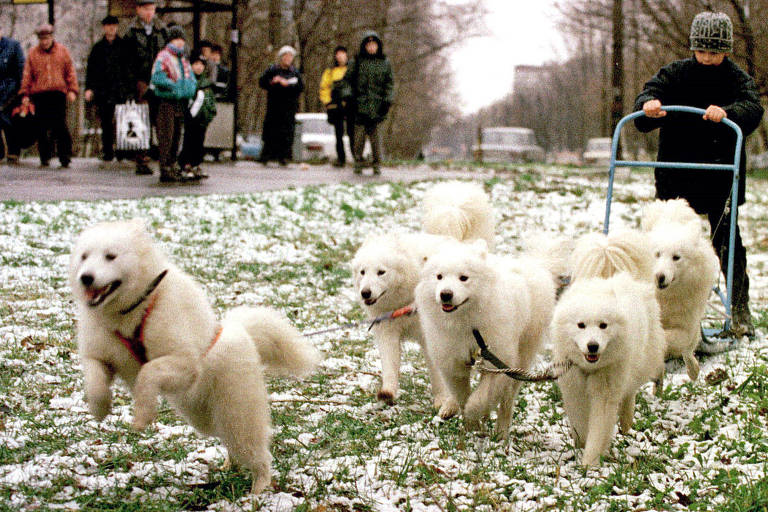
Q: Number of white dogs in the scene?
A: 5